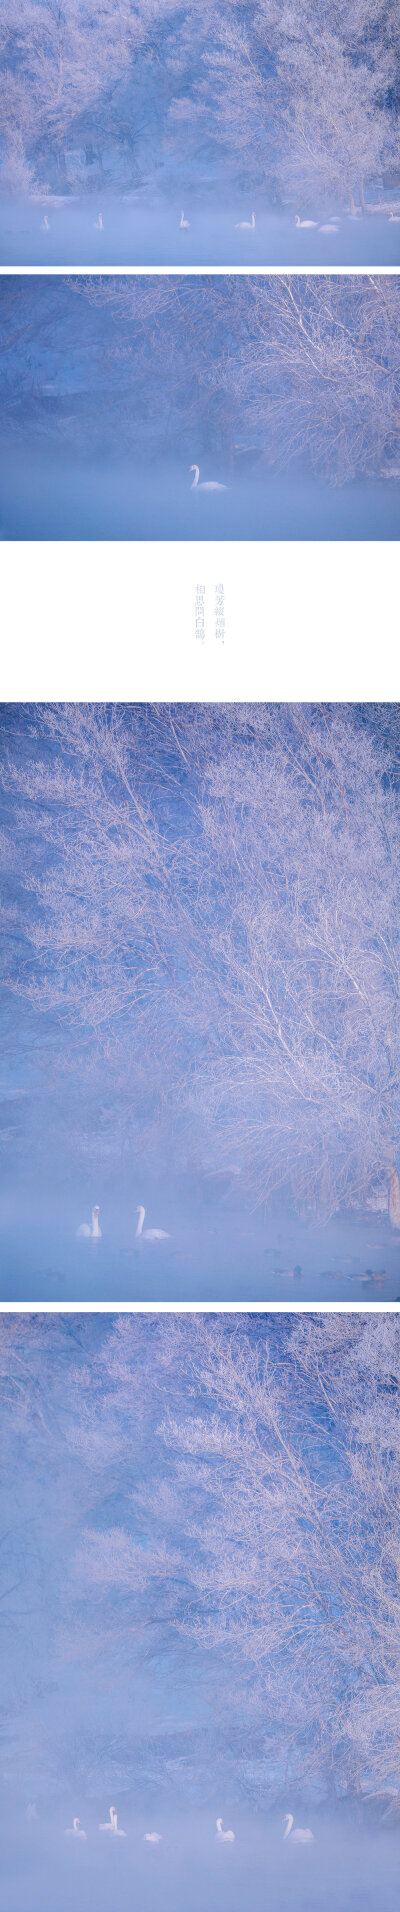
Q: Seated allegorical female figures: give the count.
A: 0